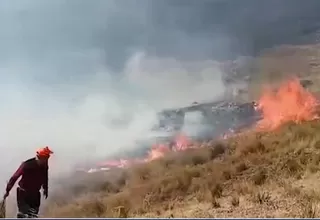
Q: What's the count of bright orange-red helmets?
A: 1